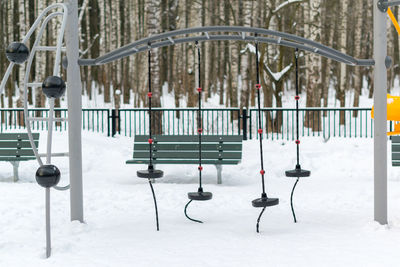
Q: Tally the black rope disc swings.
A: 4